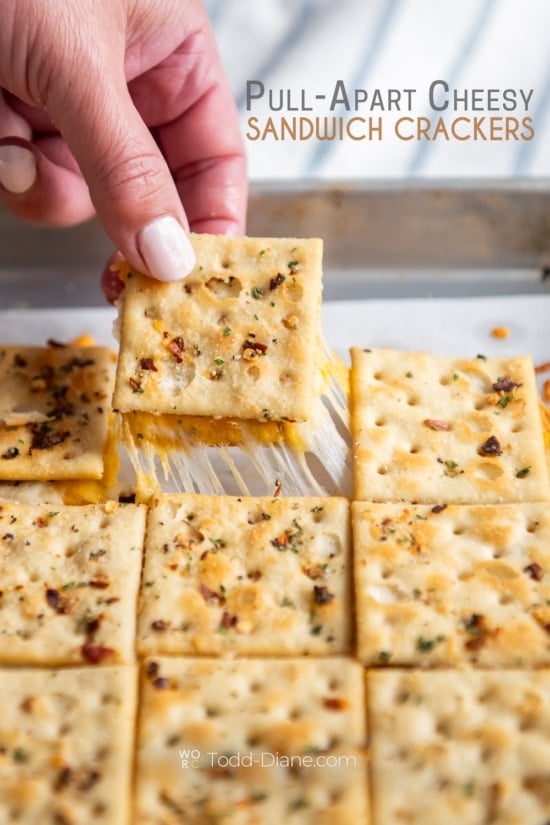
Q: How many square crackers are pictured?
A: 9